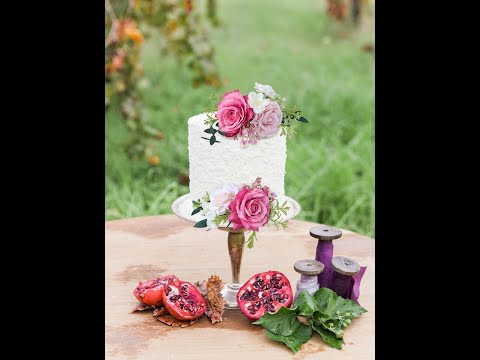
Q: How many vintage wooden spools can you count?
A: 3